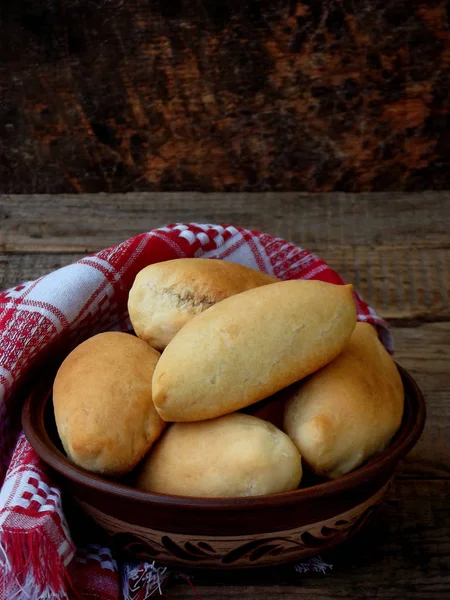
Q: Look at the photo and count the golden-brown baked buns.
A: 5